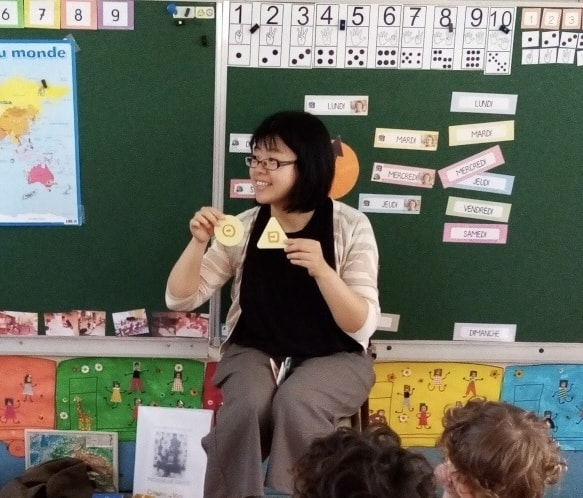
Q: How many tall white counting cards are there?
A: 10